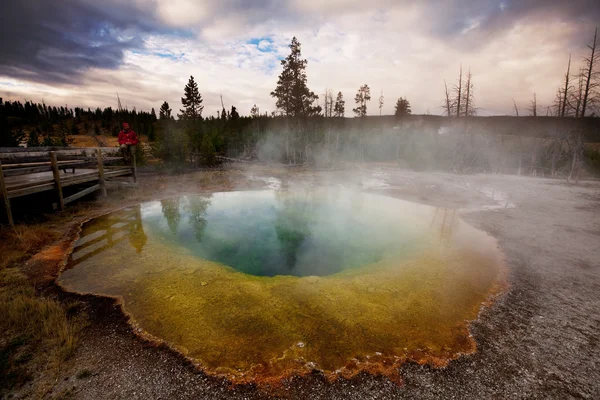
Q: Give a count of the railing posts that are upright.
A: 4